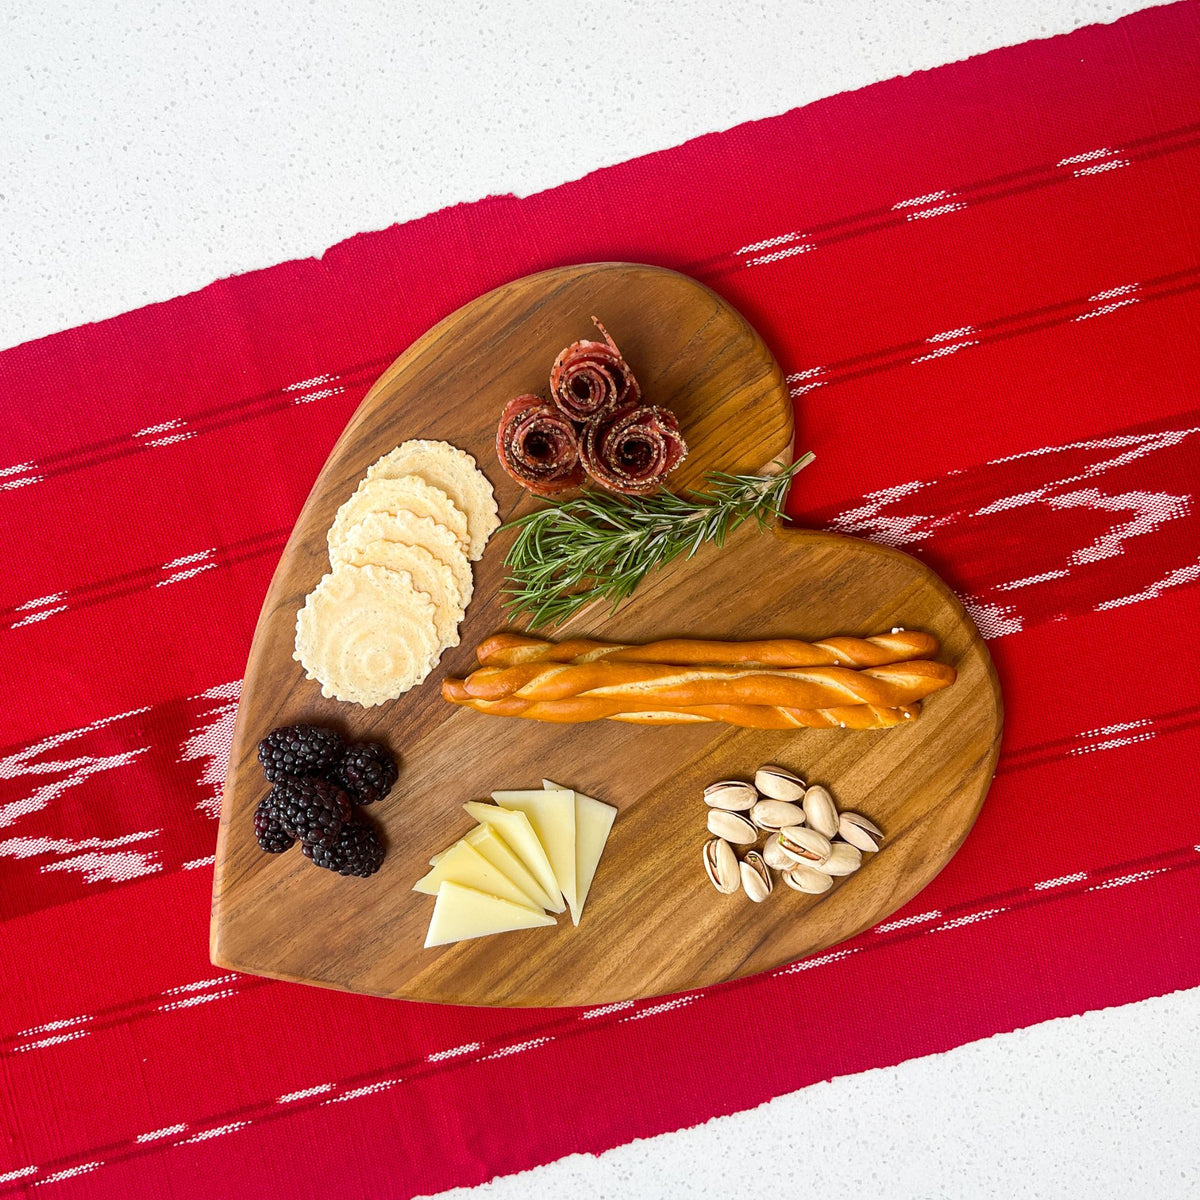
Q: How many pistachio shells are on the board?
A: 12